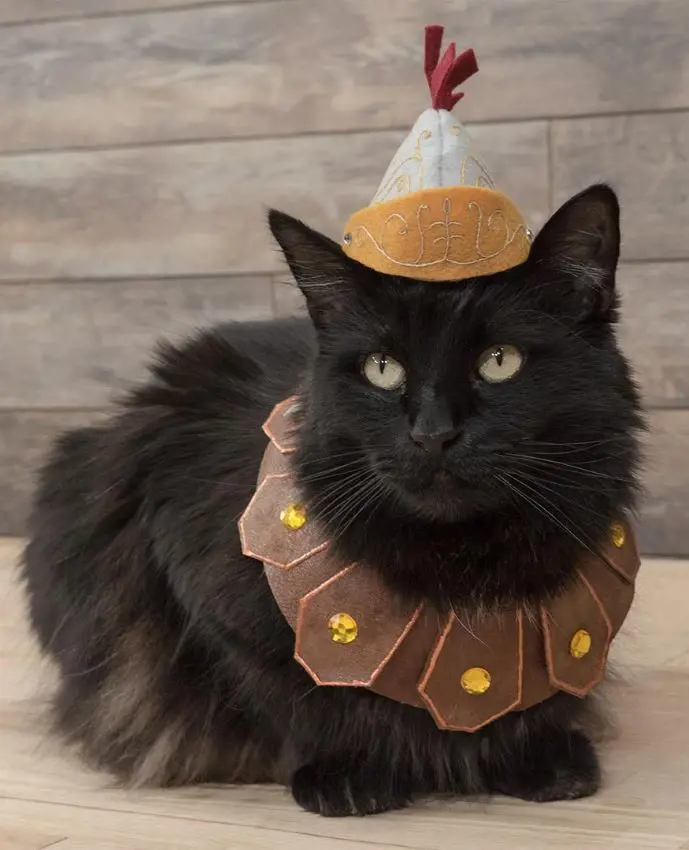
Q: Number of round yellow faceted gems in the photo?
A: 5